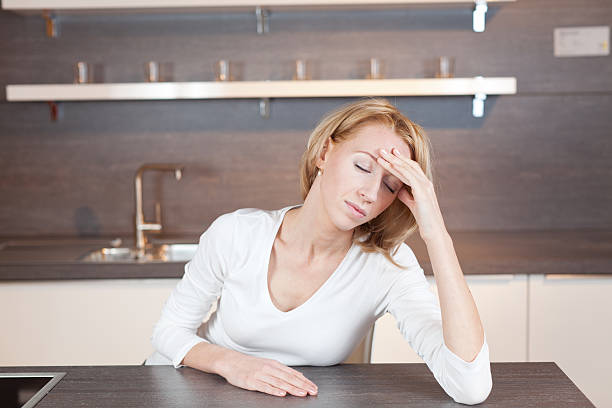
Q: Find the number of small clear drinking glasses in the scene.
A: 6